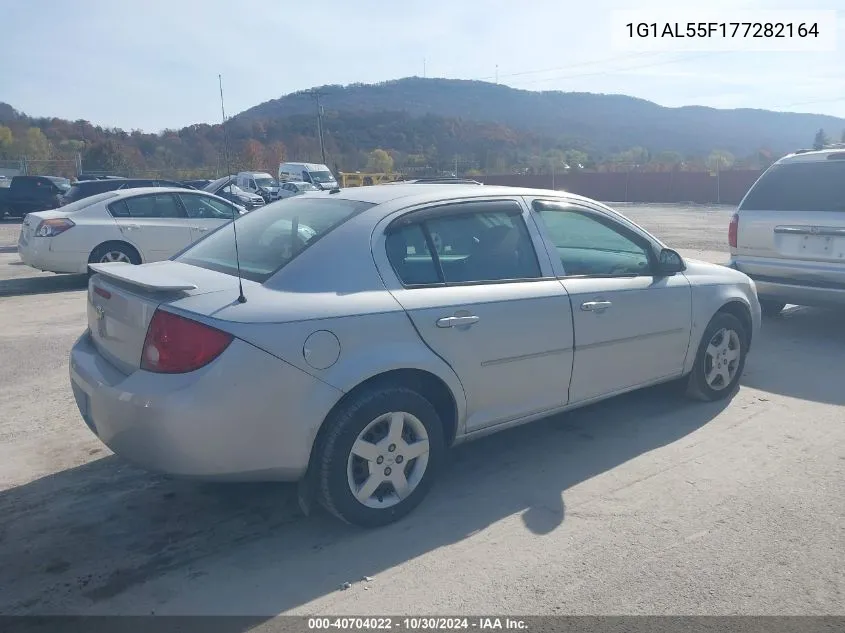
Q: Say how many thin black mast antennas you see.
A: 1